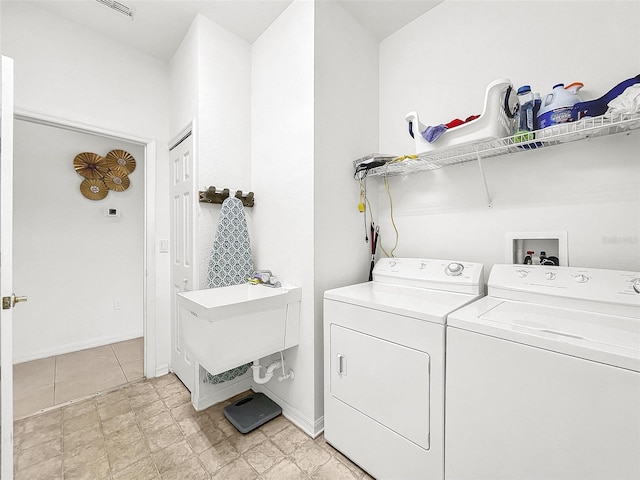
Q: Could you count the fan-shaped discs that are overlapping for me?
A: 4